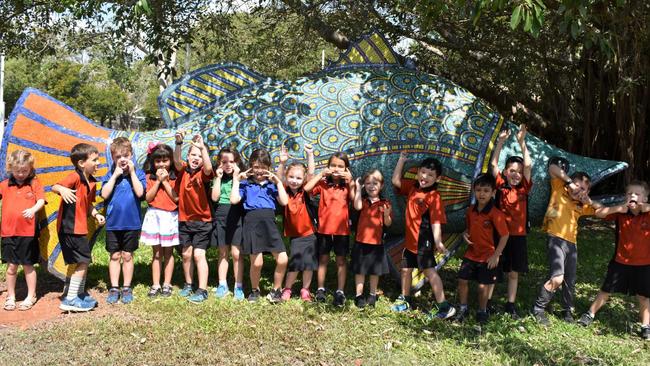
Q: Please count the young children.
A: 15